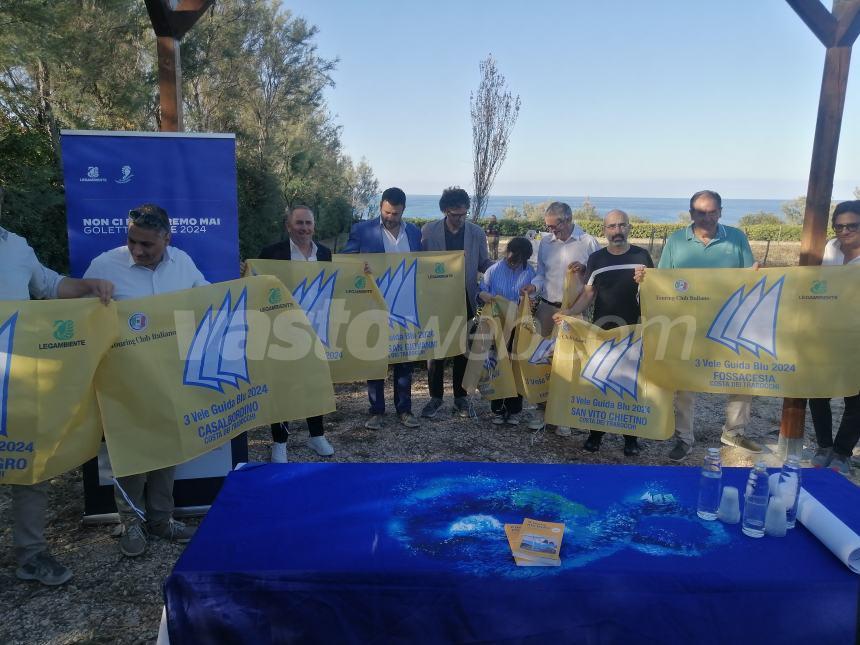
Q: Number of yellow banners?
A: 8